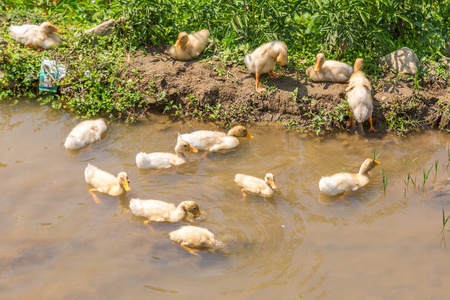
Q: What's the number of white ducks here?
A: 13